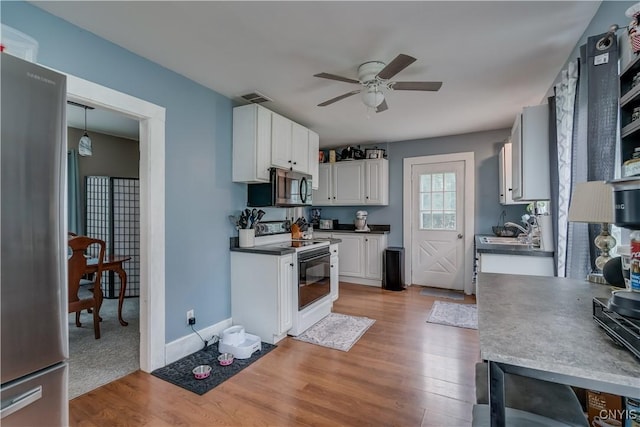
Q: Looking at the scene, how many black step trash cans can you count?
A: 1